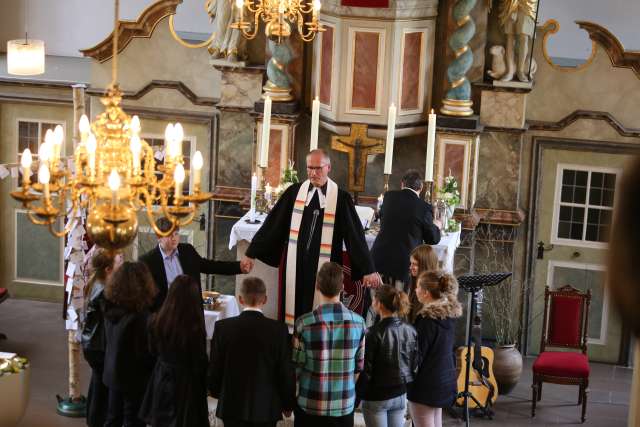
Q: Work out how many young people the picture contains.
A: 8